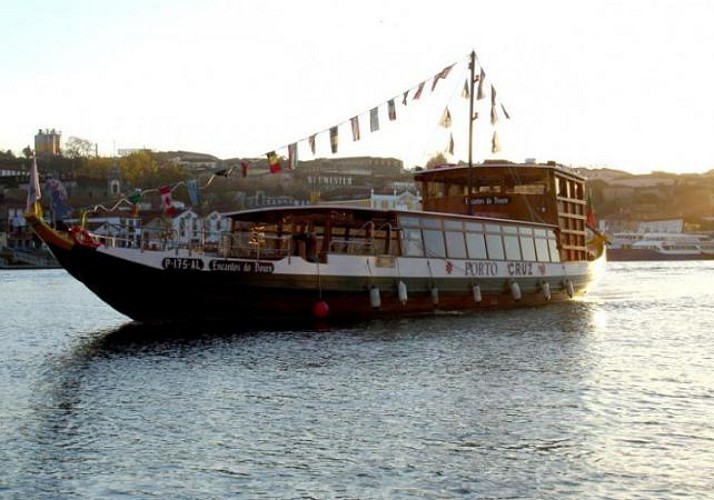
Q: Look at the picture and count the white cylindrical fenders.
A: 7